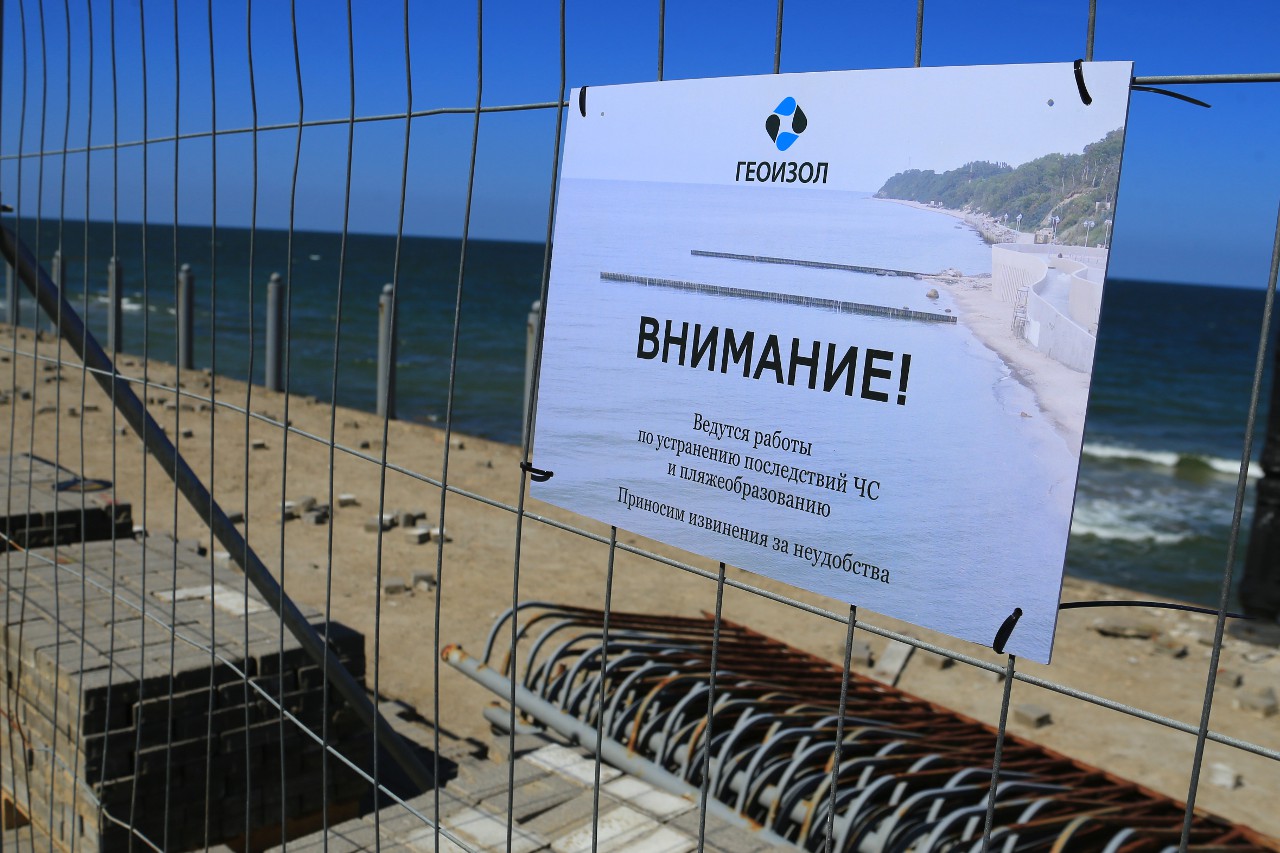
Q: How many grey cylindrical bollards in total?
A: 7